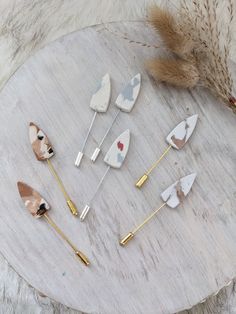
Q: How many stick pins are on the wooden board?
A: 7